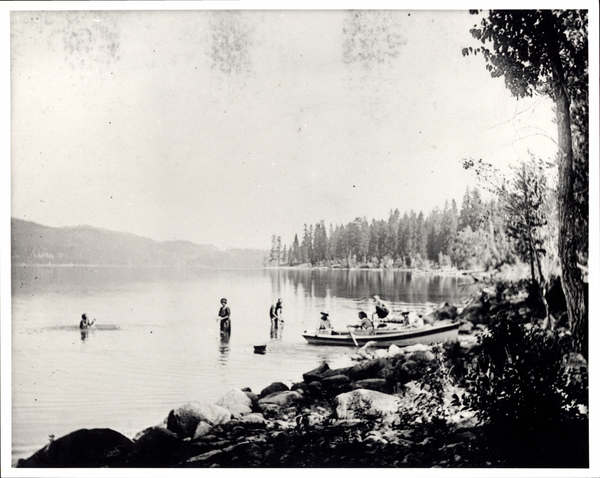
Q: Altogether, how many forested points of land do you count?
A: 1